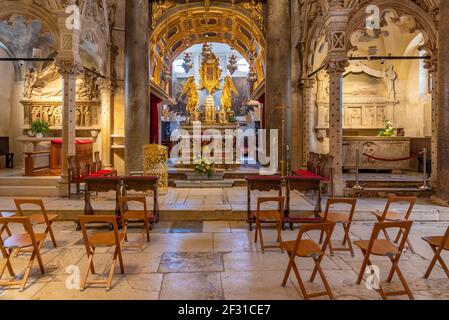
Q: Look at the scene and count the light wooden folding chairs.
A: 11